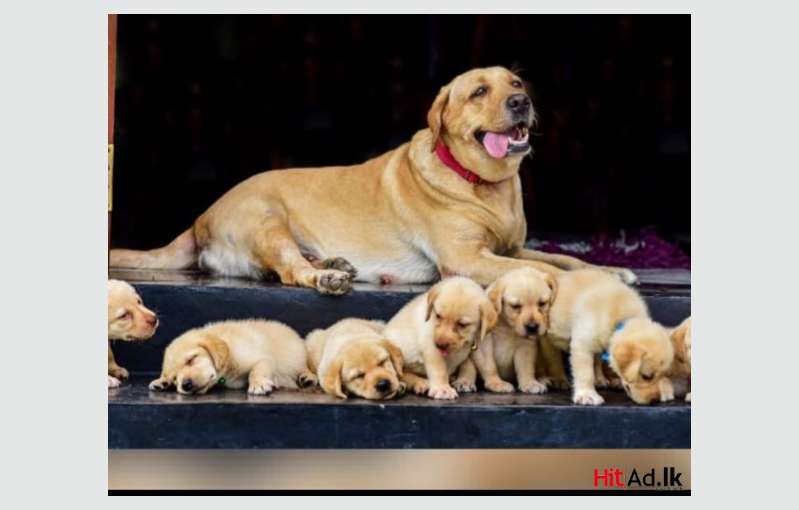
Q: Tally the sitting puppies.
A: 2